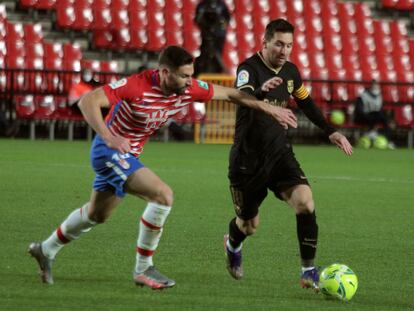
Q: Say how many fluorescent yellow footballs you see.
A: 4